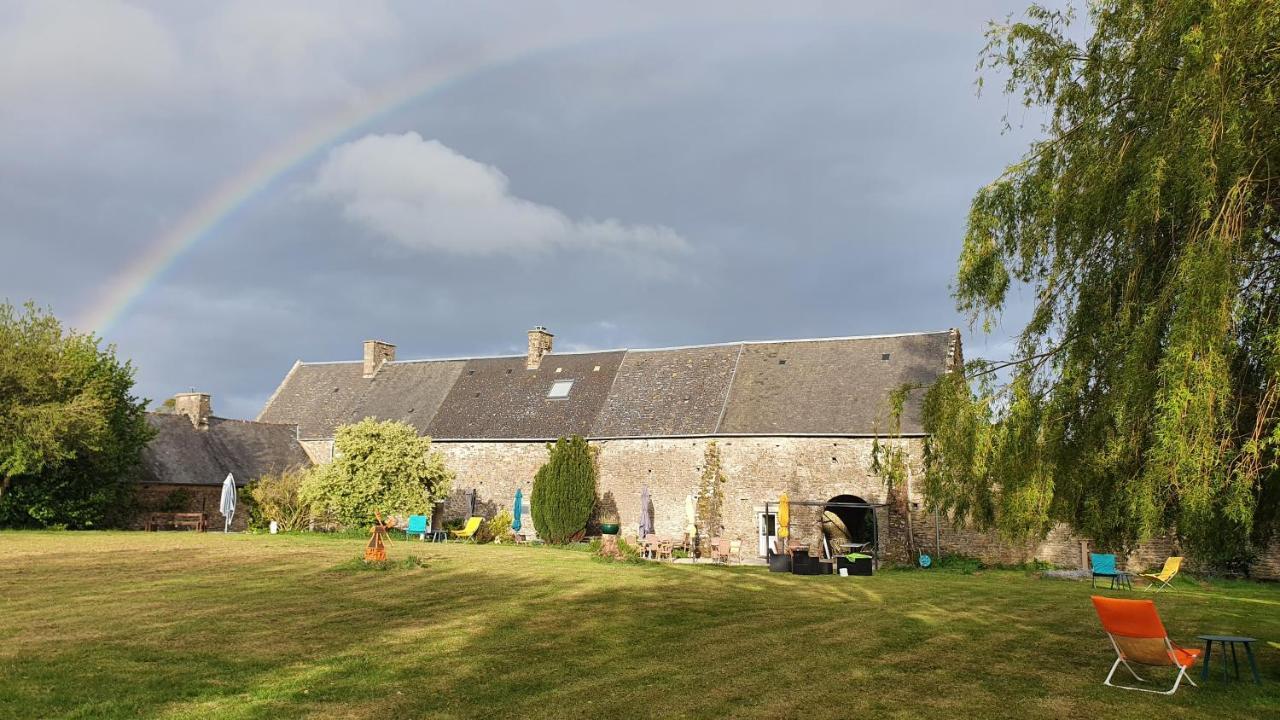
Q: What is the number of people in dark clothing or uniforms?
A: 0